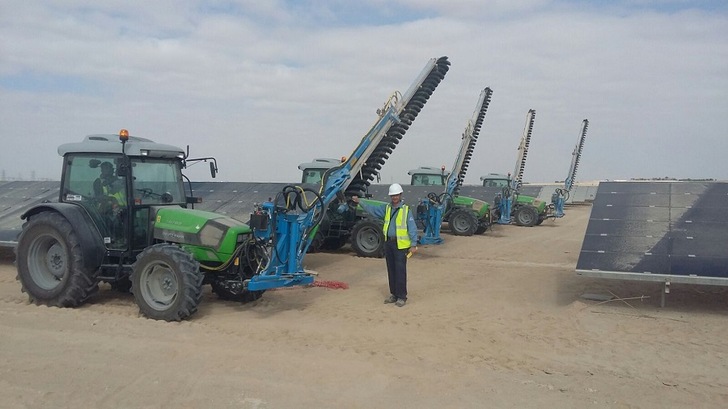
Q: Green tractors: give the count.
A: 4